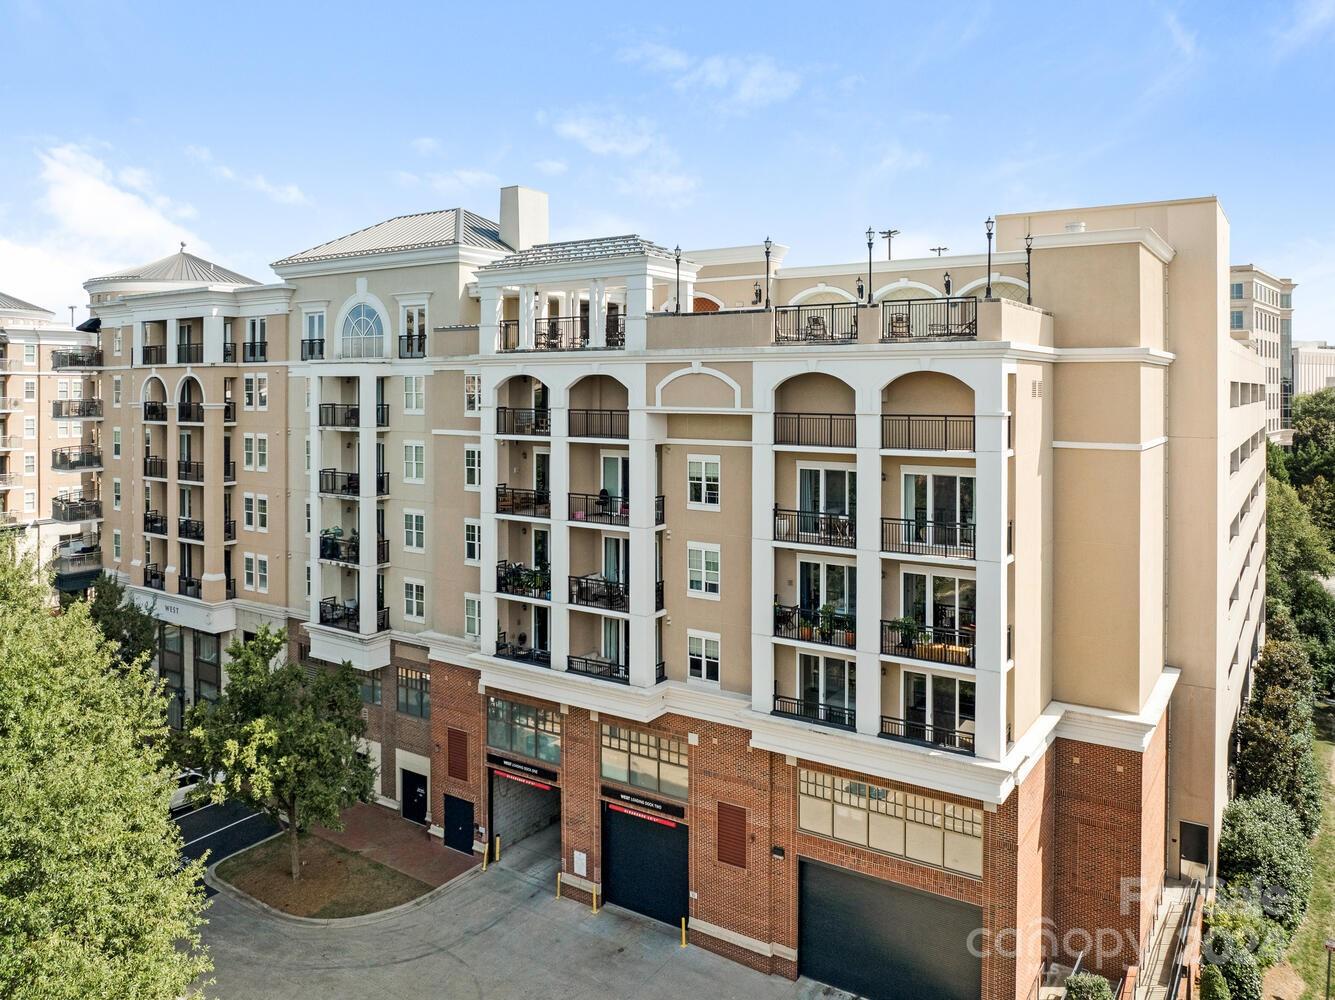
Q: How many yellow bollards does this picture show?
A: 5